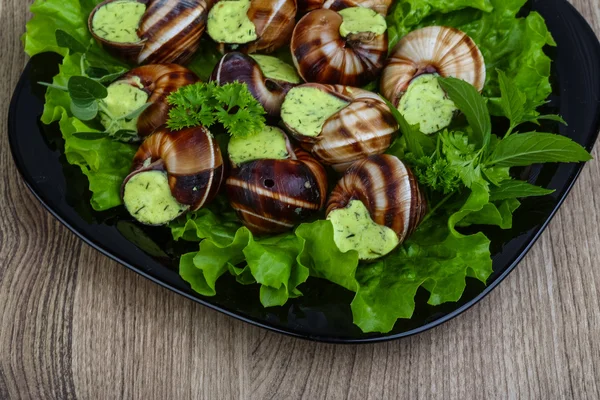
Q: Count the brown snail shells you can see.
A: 11